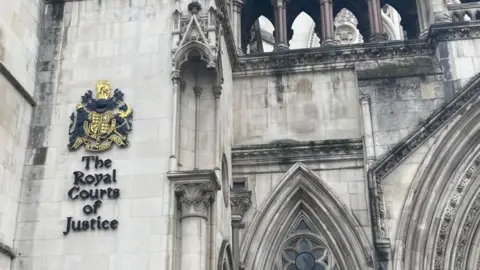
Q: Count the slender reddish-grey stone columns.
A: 3